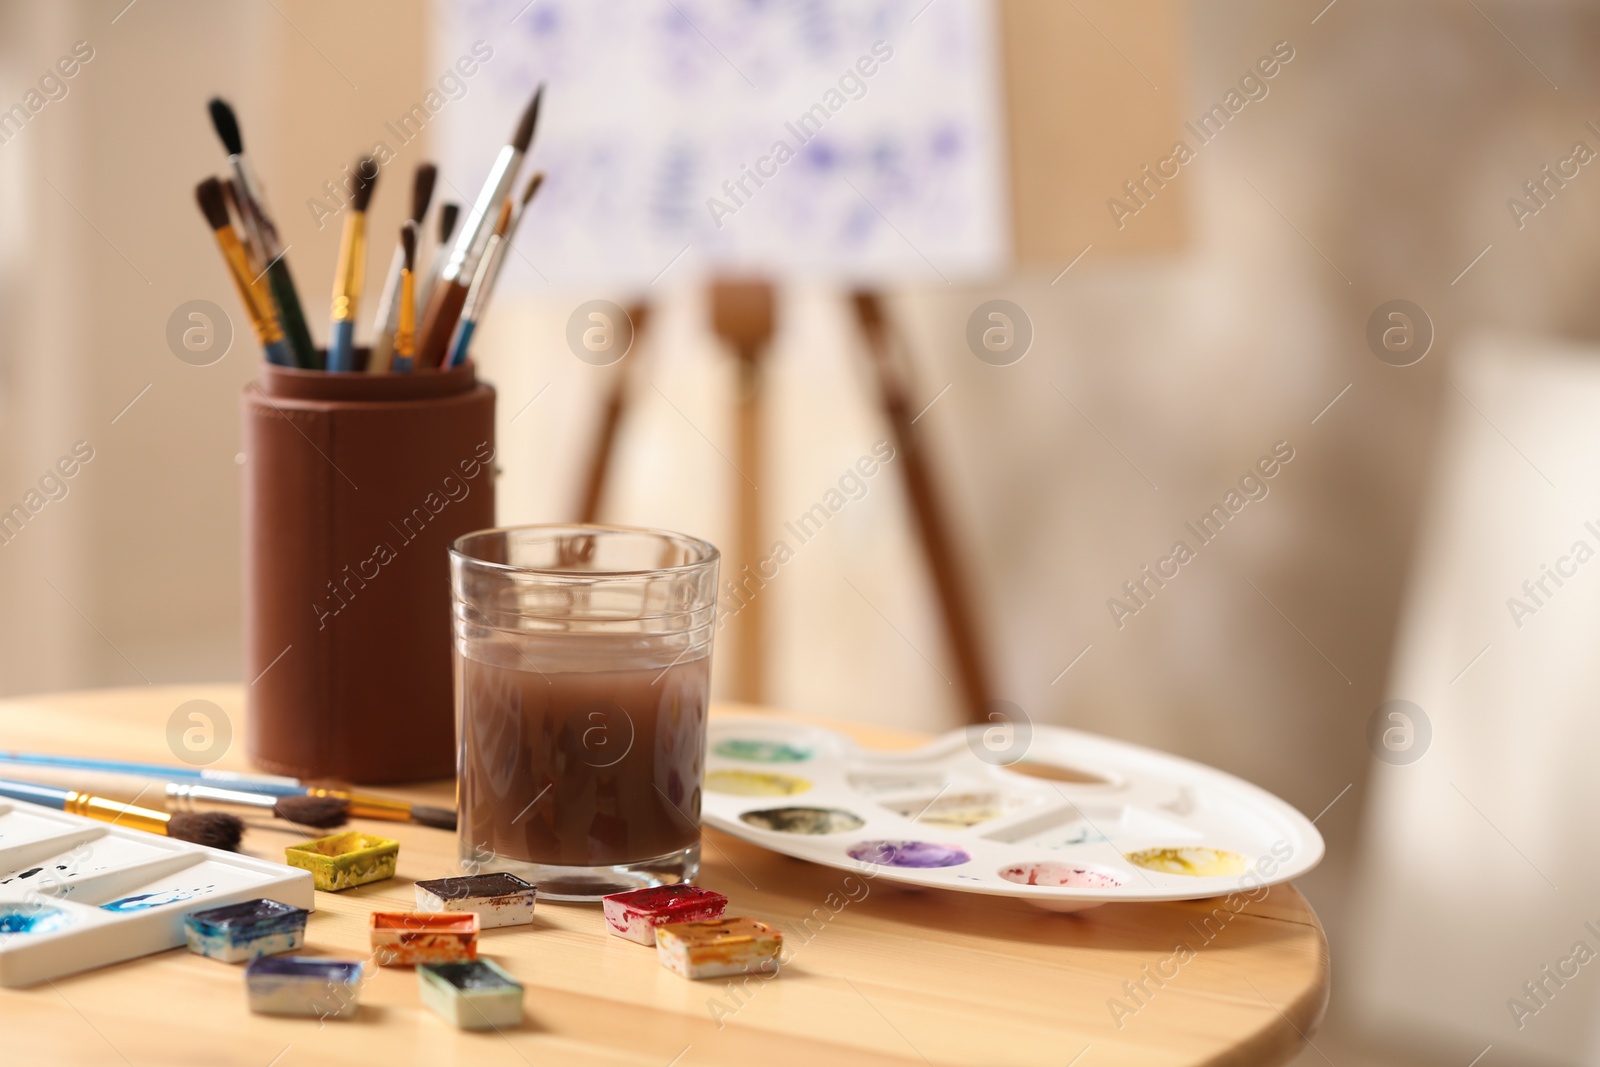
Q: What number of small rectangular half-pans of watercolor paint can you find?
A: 8